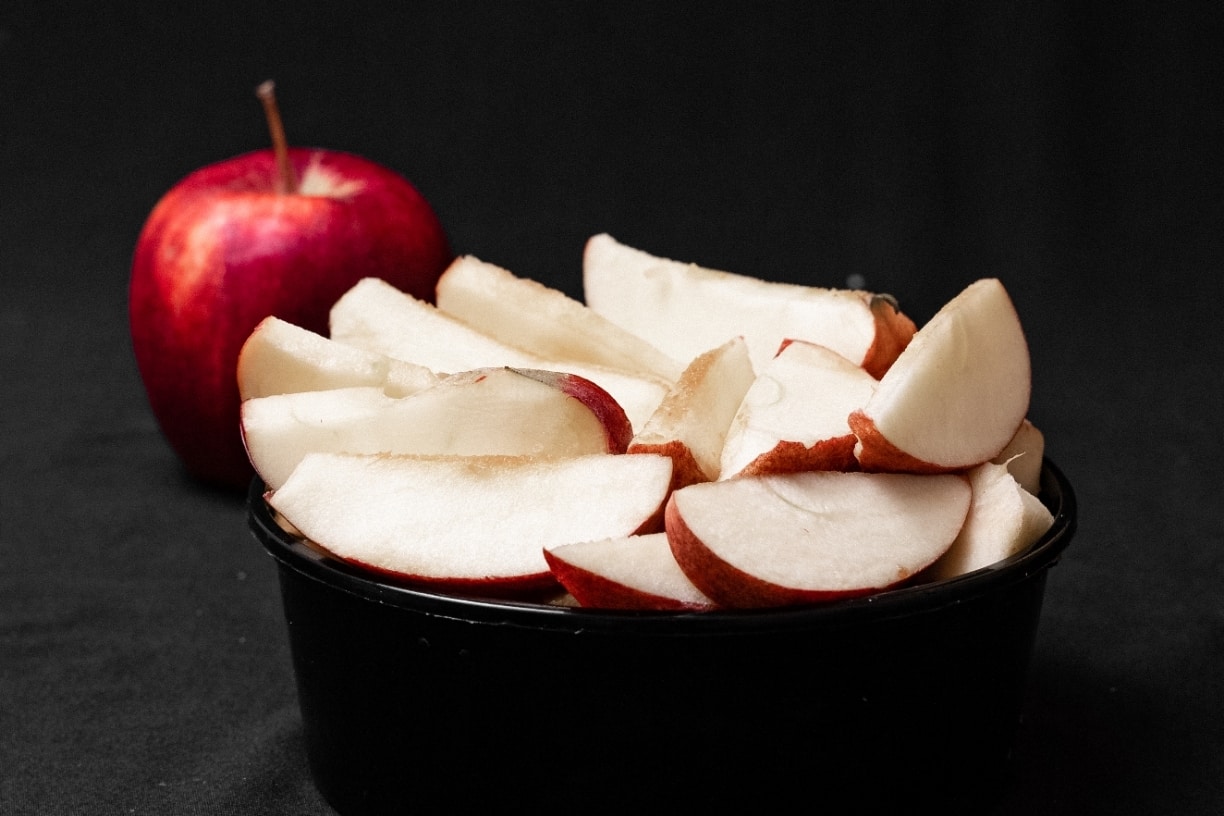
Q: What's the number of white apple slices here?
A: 13